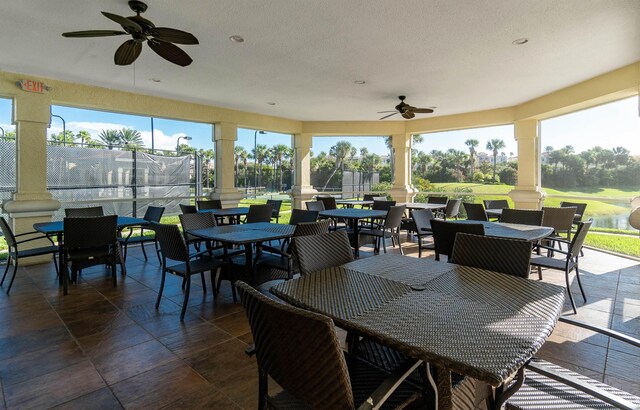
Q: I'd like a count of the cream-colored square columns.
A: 5